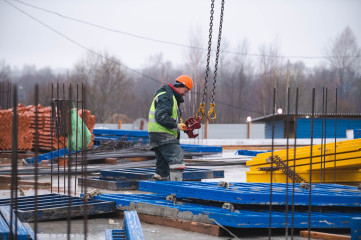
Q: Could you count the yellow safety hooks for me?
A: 2